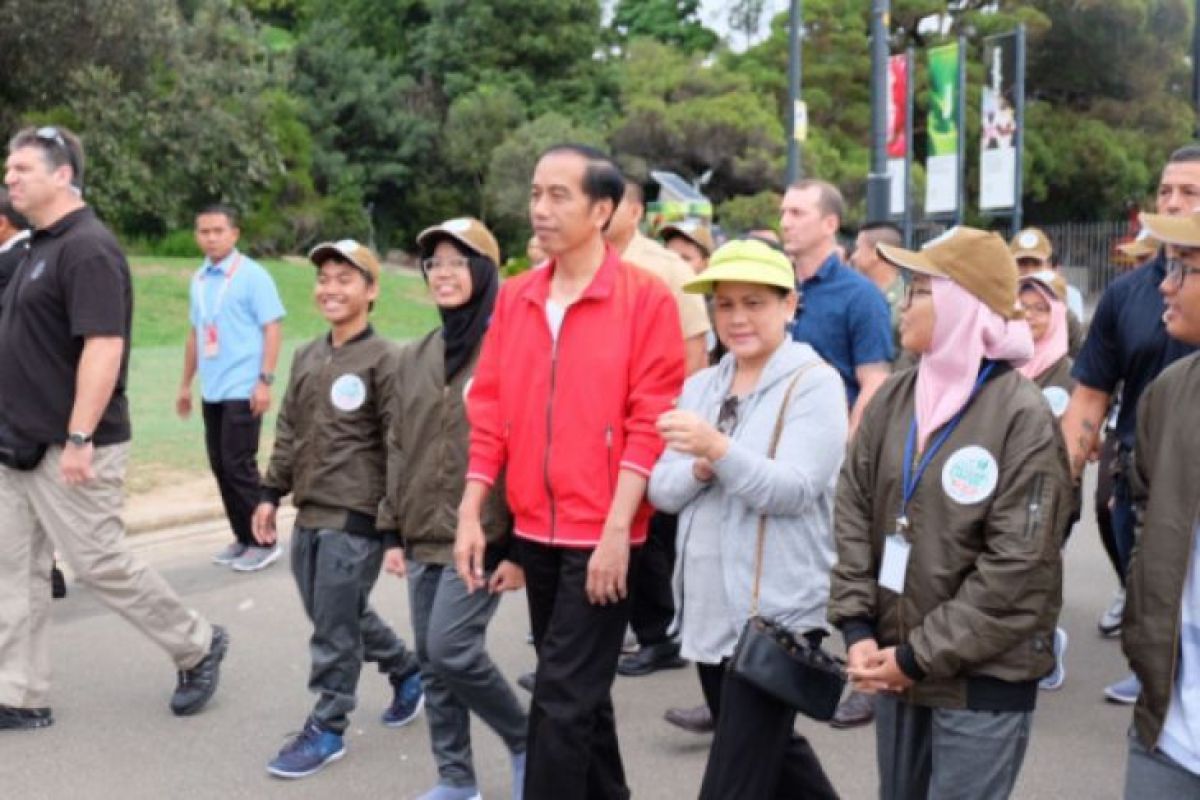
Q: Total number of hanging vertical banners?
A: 3